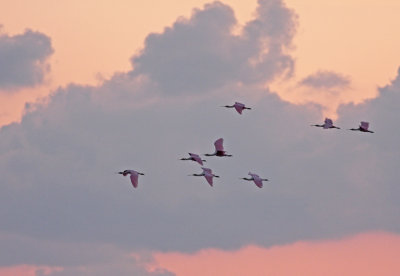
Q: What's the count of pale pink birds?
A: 8